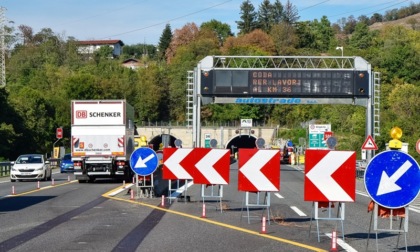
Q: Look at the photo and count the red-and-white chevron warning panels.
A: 4